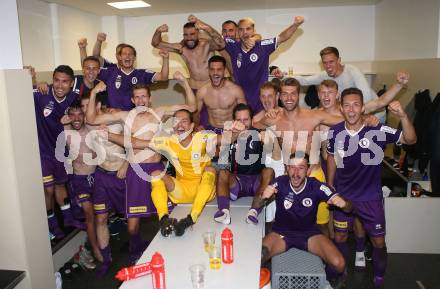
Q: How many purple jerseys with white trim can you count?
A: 5